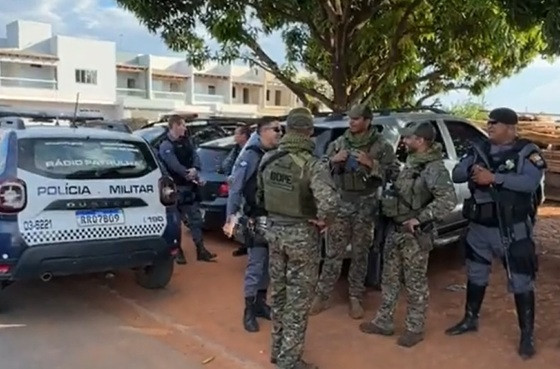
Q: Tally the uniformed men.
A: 7